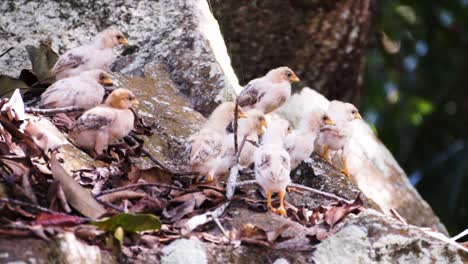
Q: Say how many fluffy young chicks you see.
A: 9